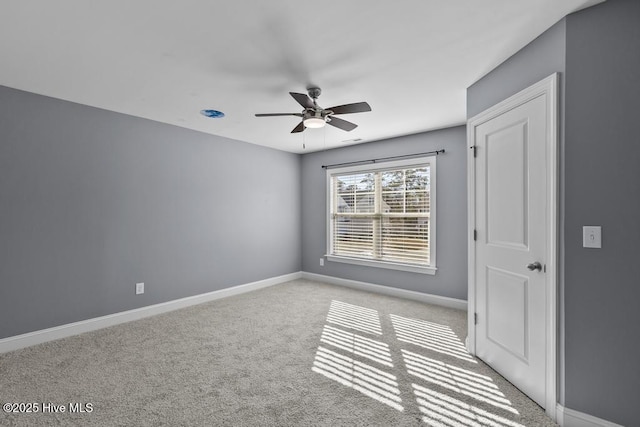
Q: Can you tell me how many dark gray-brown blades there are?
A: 5